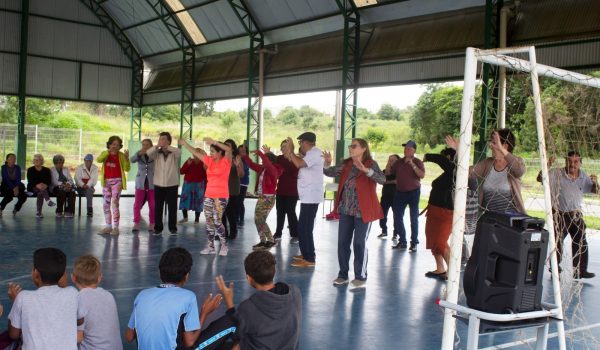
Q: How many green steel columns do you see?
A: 6